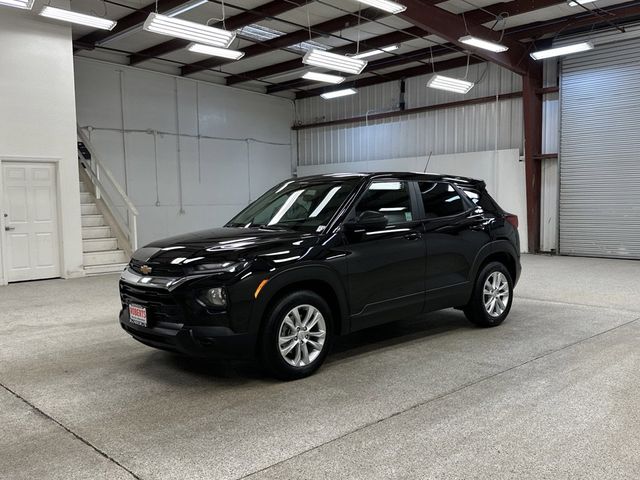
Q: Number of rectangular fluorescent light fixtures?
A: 13